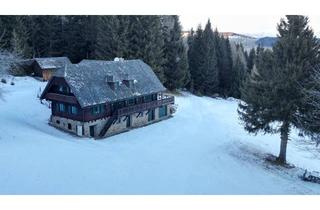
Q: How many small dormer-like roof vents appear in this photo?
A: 2